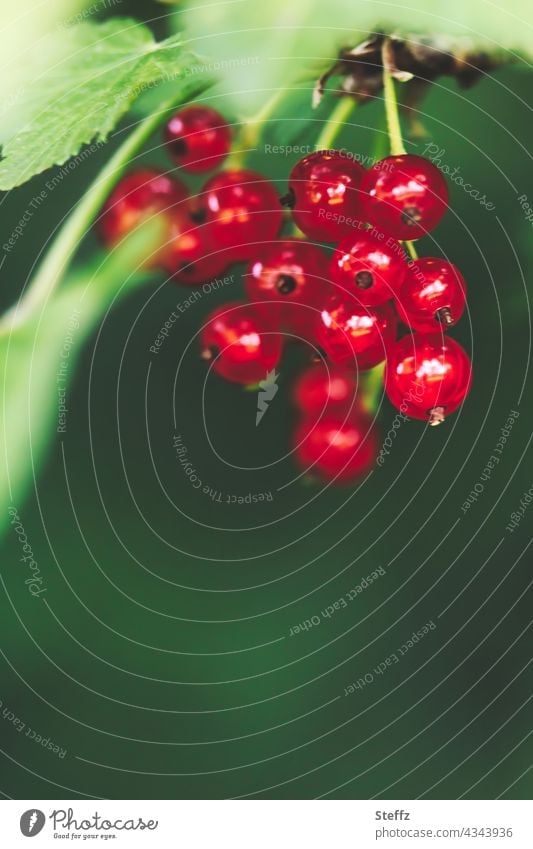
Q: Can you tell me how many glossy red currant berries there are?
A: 14